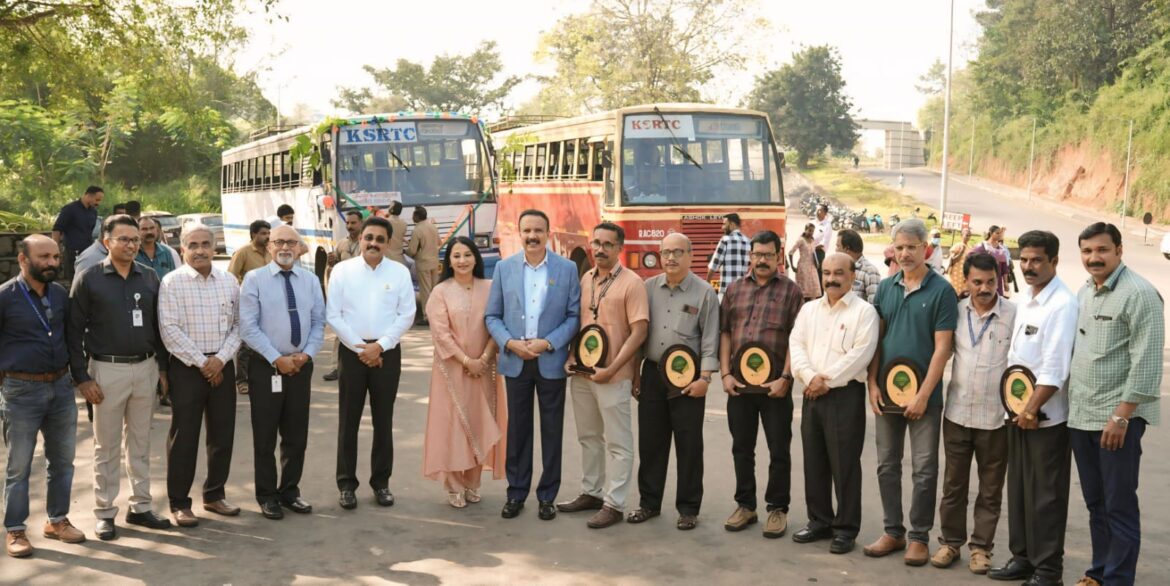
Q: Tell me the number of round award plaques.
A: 5